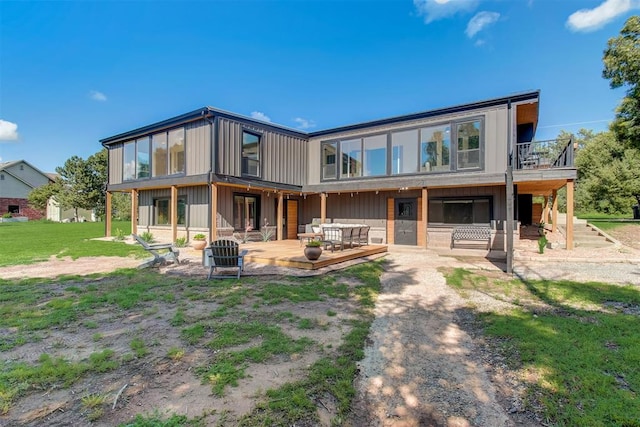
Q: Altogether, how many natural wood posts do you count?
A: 10